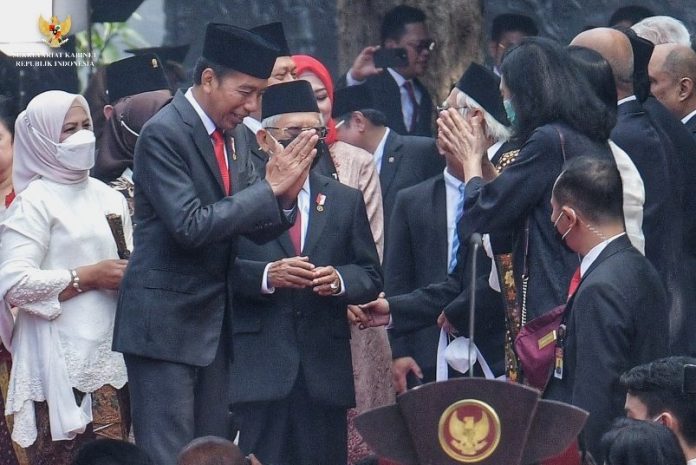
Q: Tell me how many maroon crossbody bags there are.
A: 1